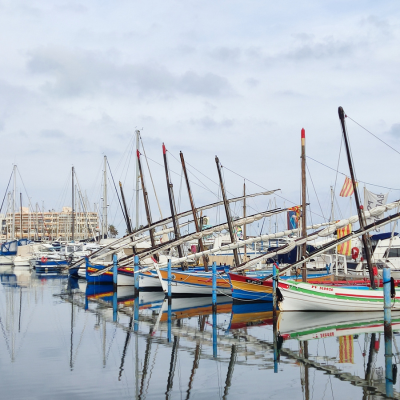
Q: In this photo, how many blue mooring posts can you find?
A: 6